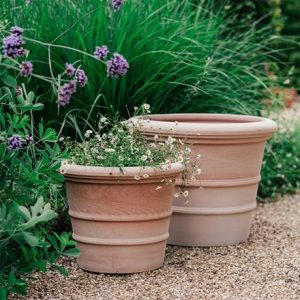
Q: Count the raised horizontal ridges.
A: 4